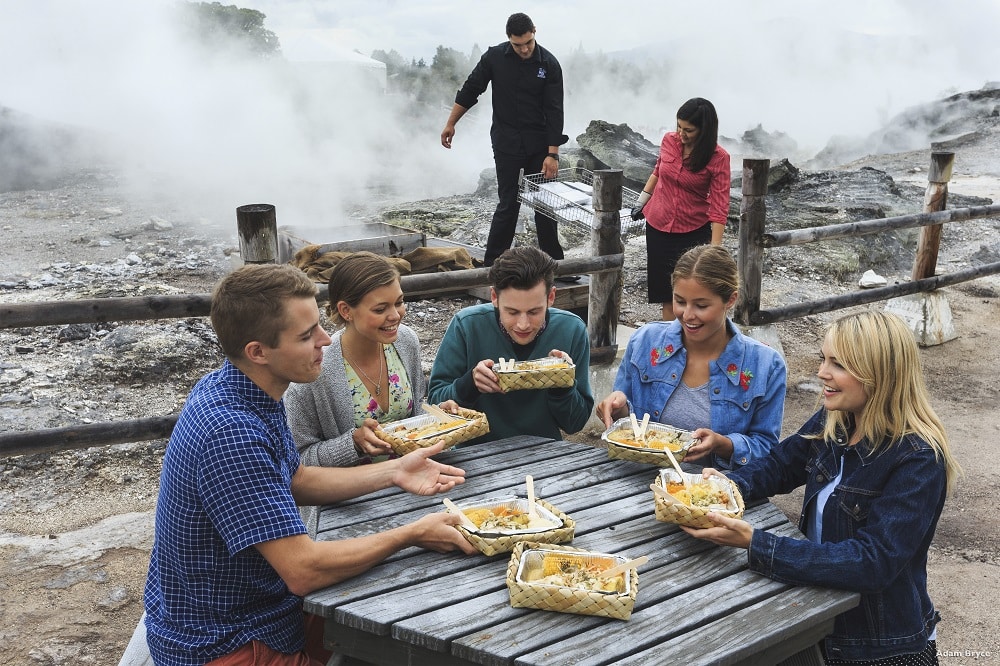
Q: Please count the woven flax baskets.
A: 6